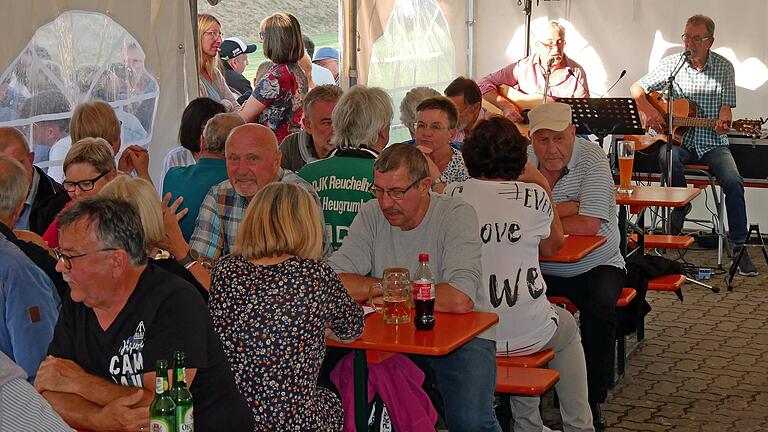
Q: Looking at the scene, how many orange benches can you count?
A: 5